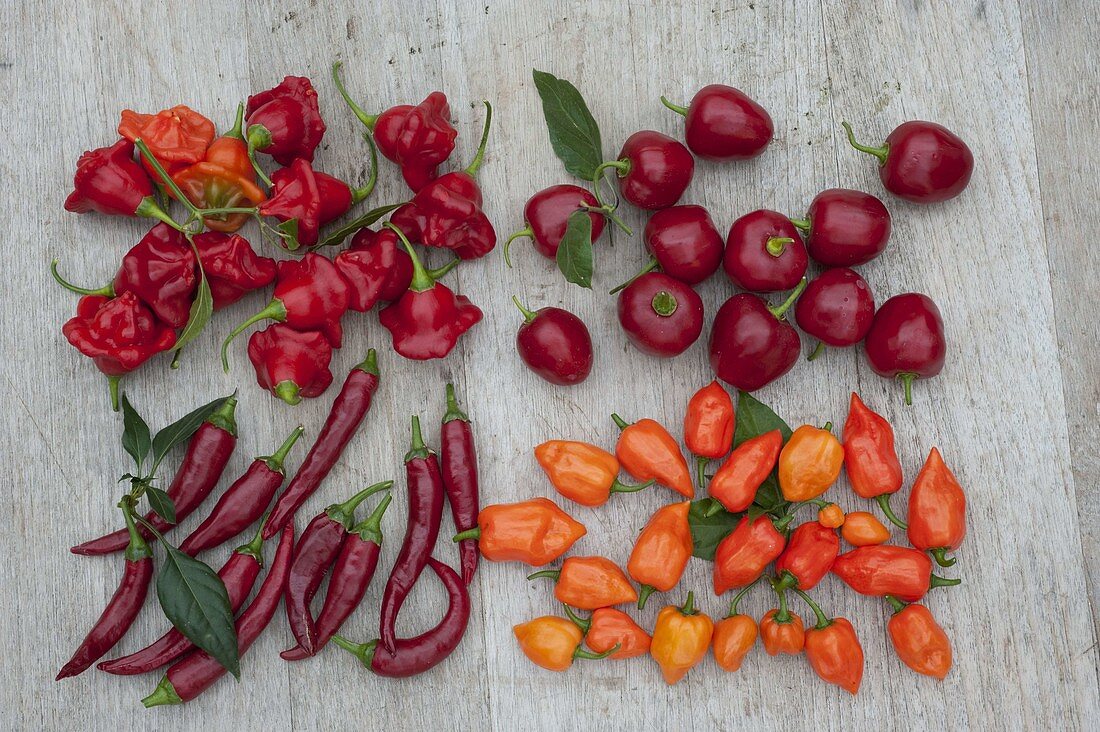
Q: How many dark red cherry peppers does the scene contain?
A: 12